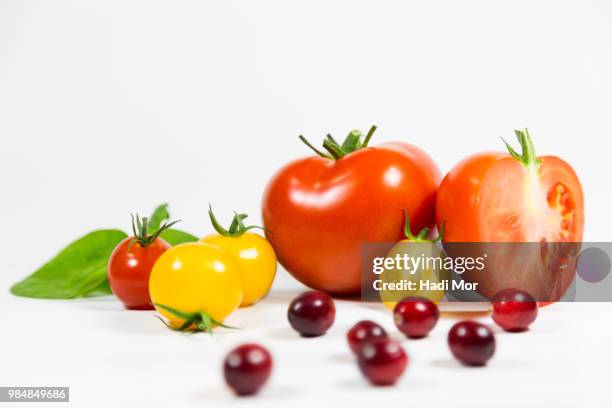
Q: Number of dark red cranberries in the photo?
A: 7